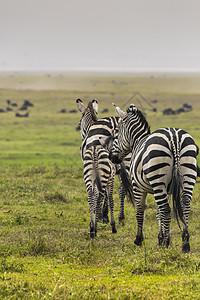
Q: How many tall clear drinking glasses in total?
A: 0